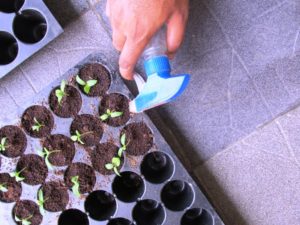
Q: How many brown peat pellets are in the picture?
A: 14